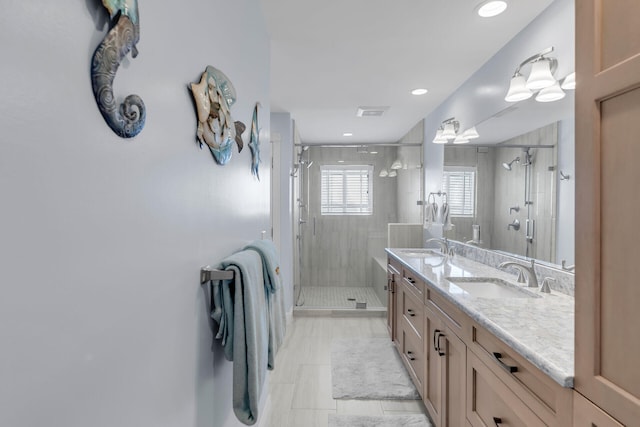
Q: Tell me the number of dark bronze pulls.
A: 9